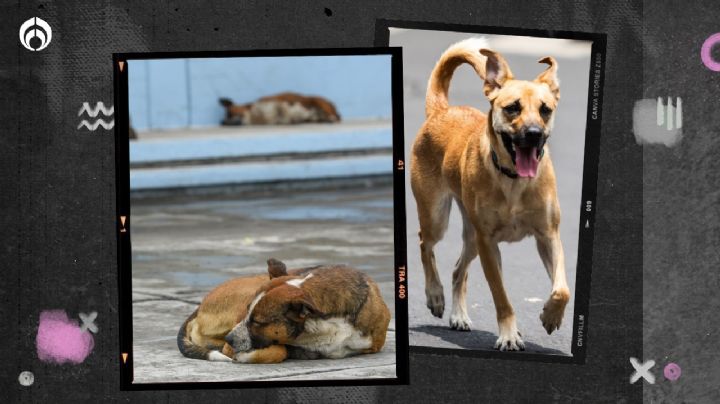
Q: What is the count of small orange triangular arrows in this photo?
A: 3